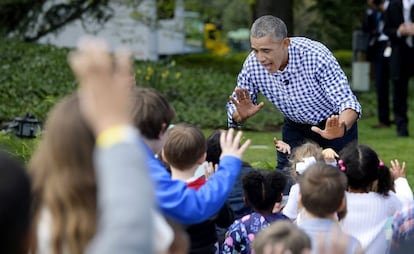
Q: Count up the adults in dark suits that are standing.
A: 2